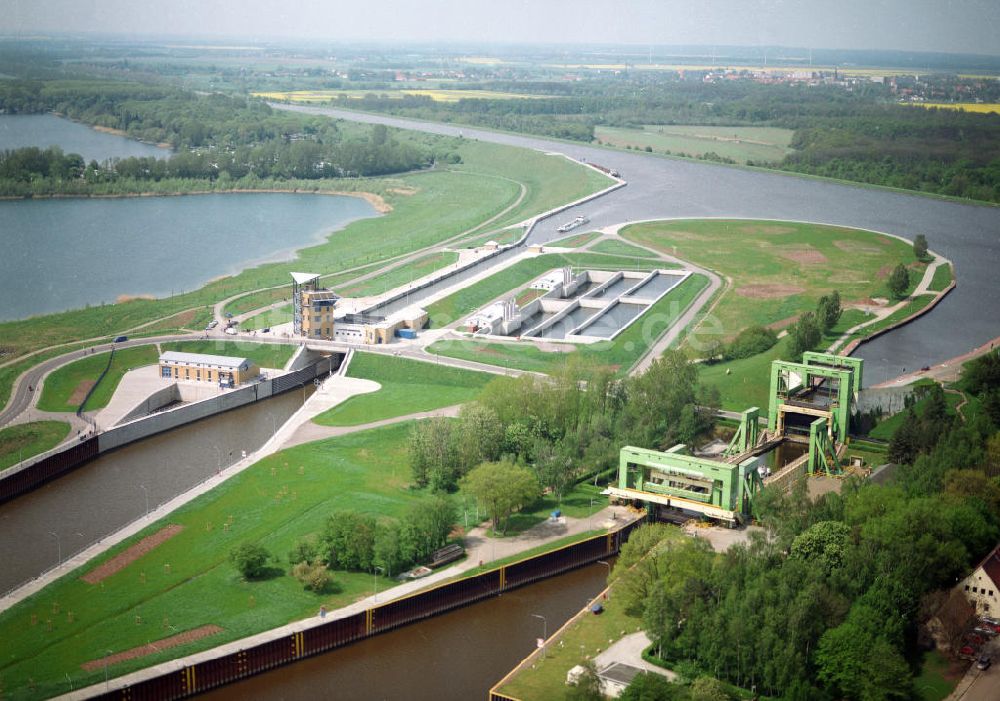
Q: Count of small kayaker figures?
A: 0